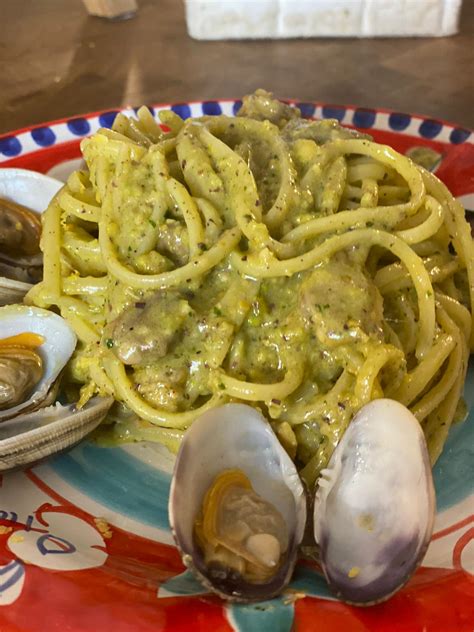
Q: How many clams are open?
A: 3